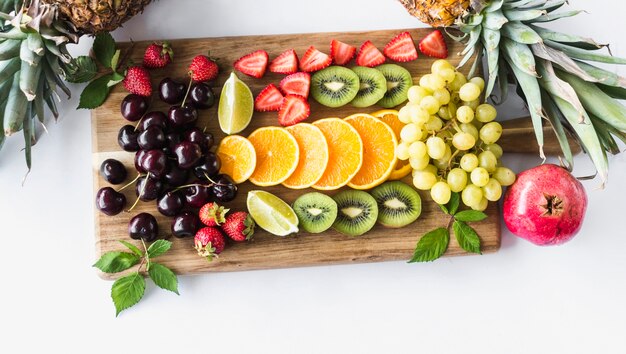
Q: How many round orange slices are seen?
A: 6